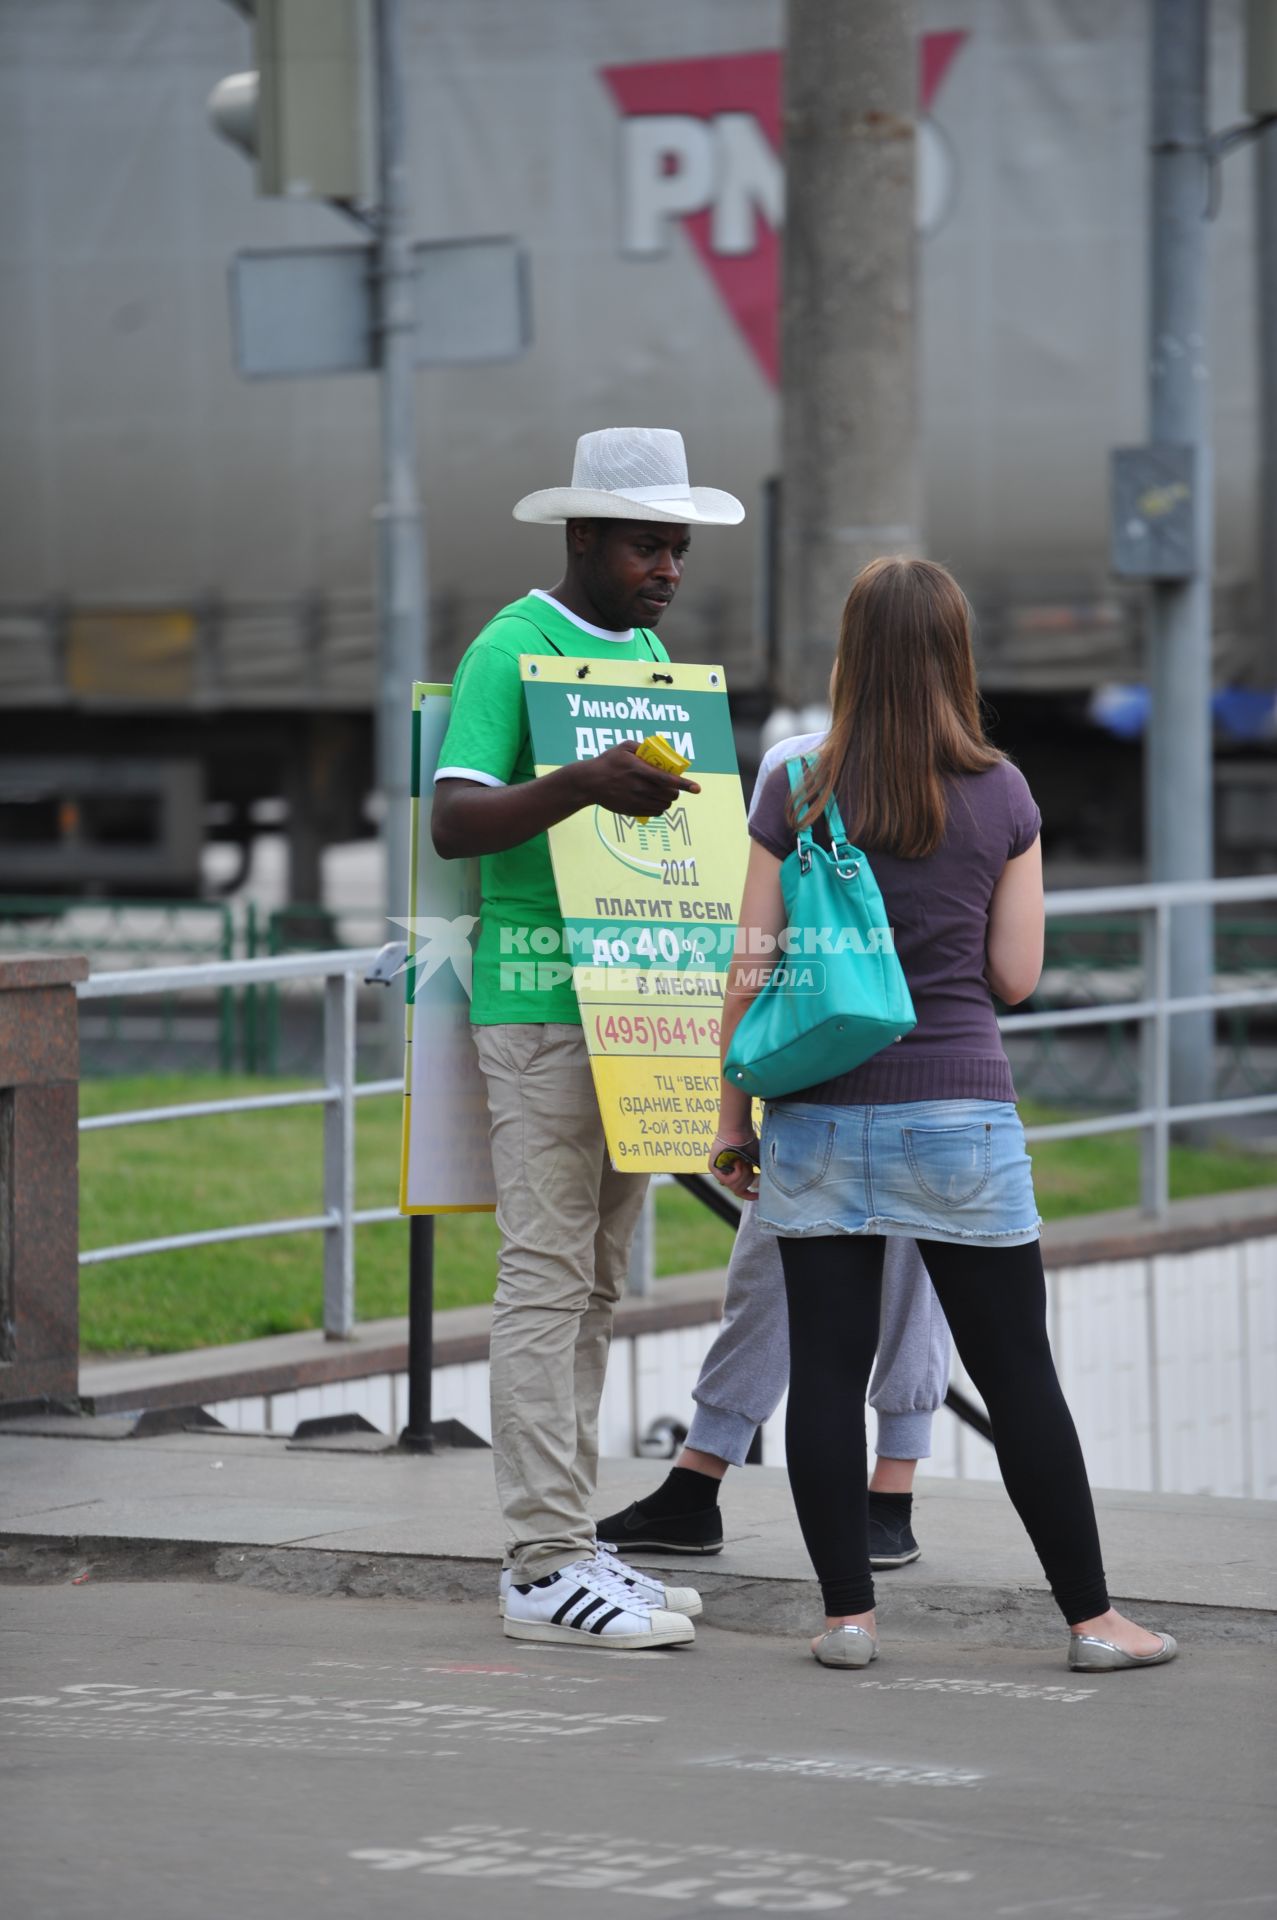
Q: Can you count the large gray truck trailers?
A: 1